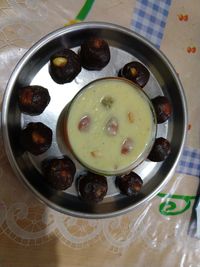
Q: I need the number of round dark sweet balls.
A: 10